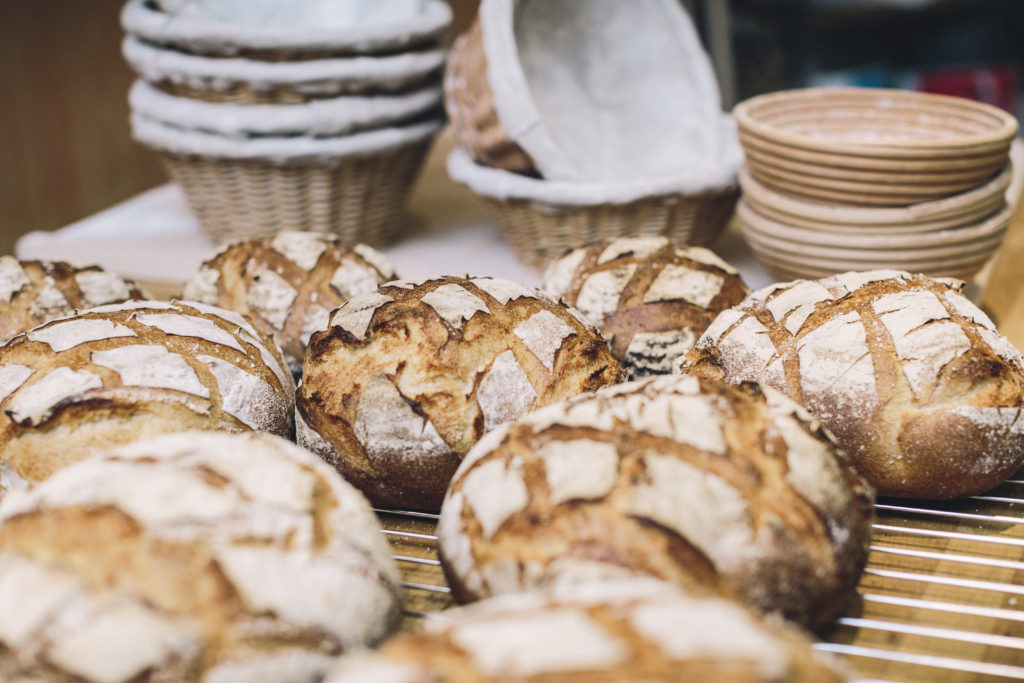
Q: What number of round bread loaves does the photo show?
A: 9